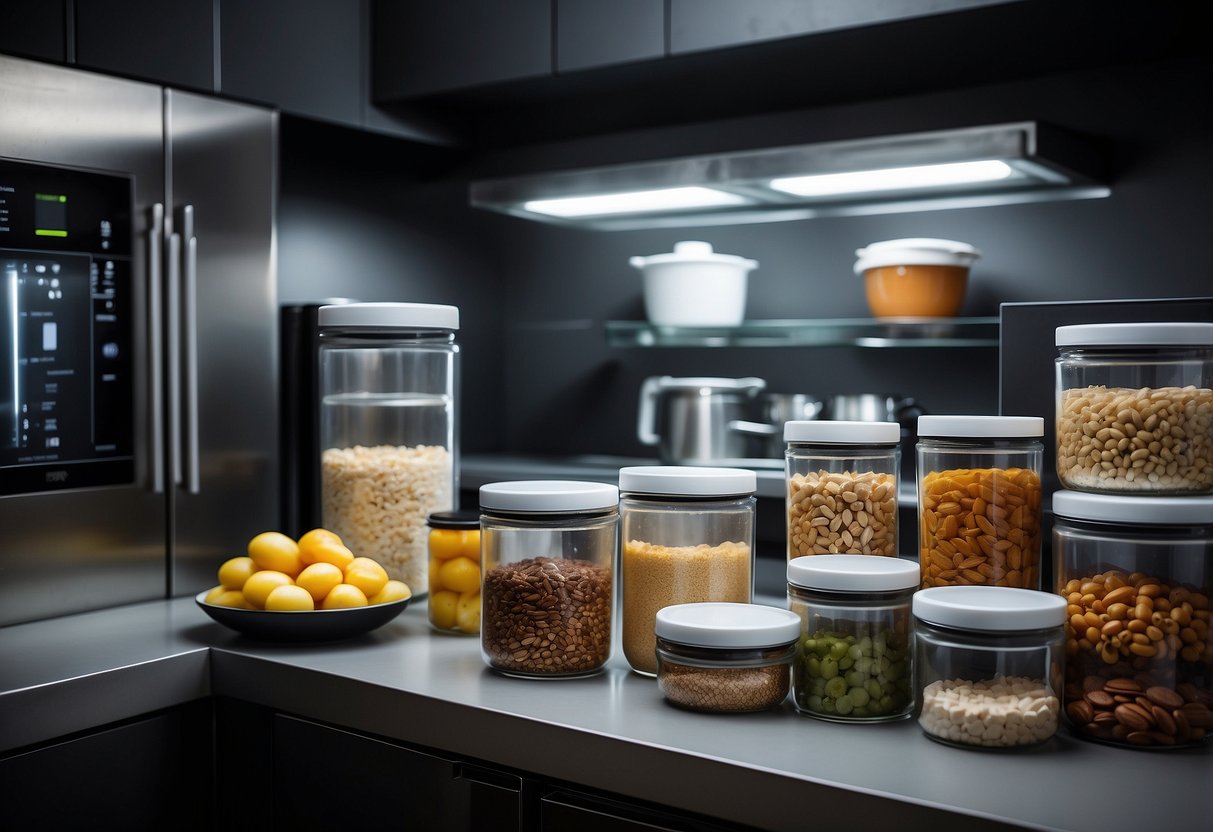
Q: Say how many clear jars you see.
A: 11